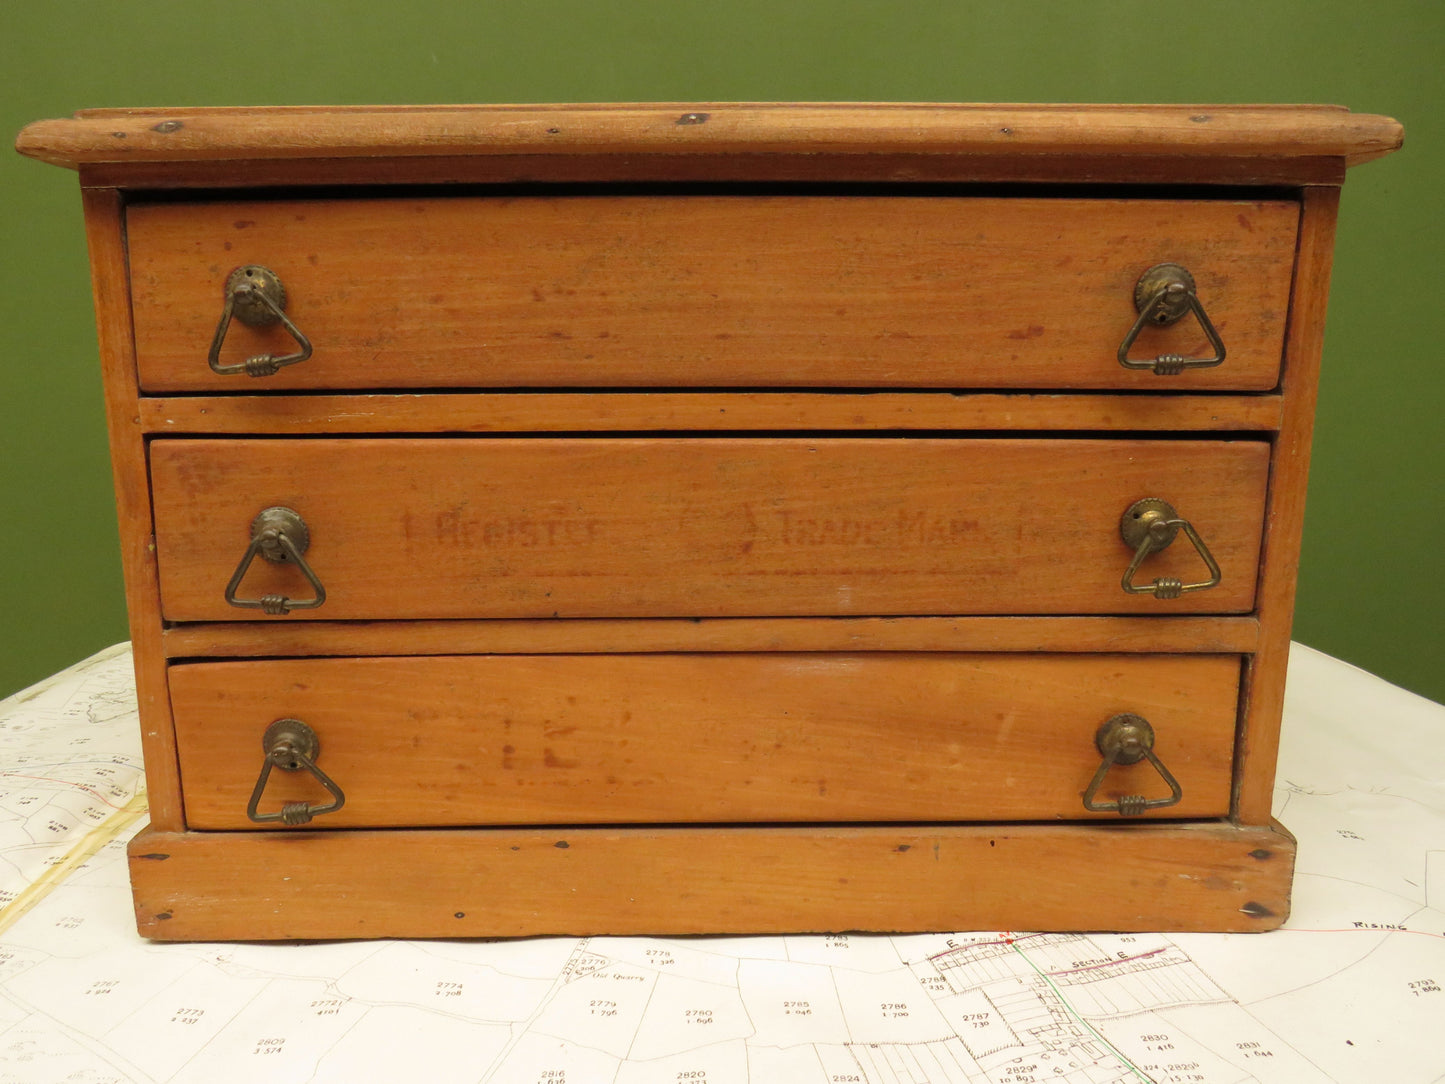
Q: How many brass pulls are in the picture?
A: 6